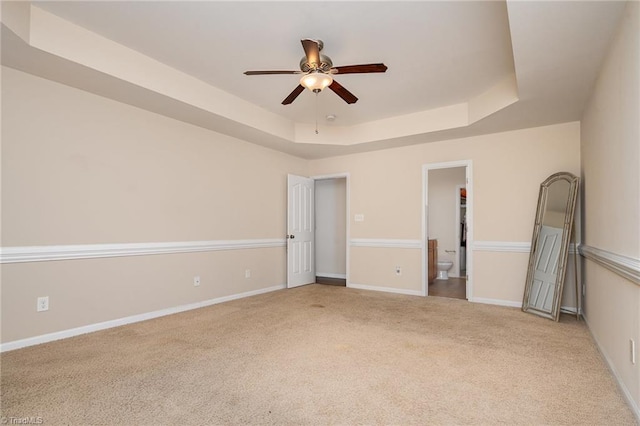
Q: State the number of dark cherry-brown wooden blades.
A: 5